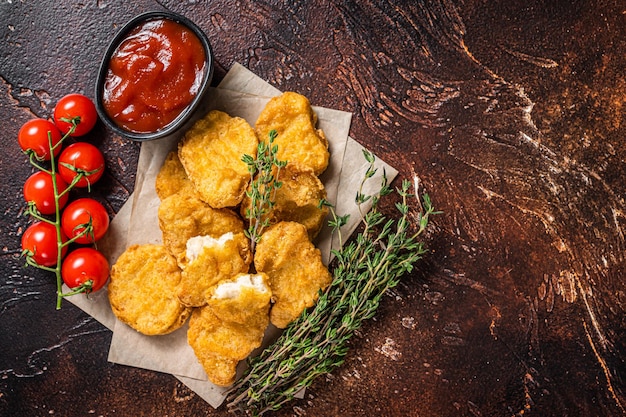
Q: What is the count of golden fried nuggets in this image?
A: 10